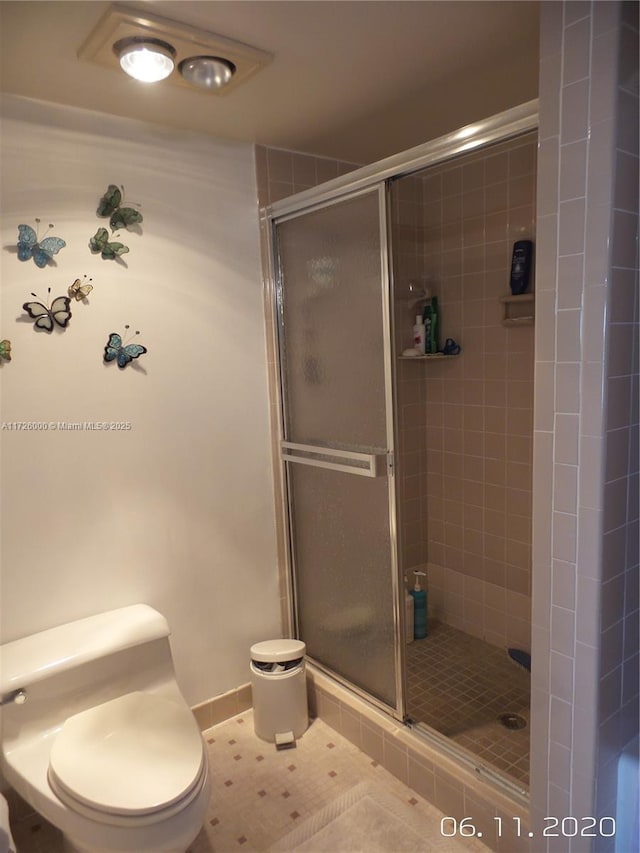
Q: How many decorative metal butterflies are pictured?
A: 7